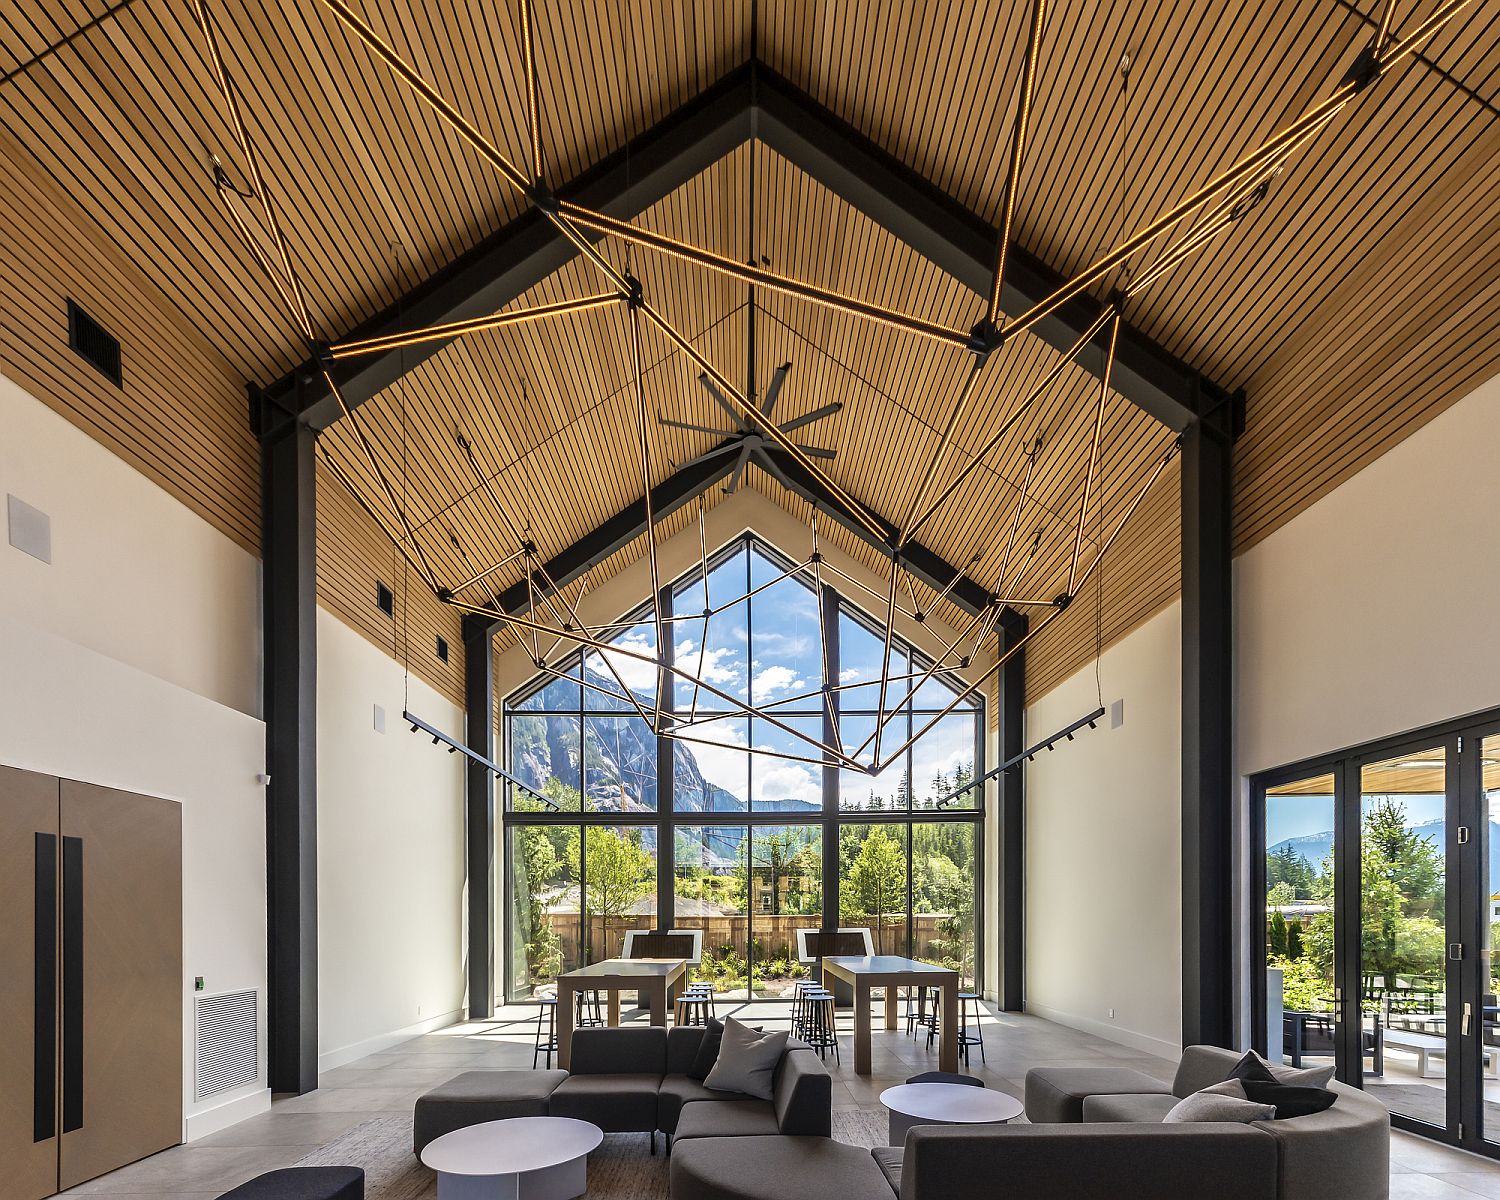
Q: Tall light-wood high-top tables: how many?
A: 2